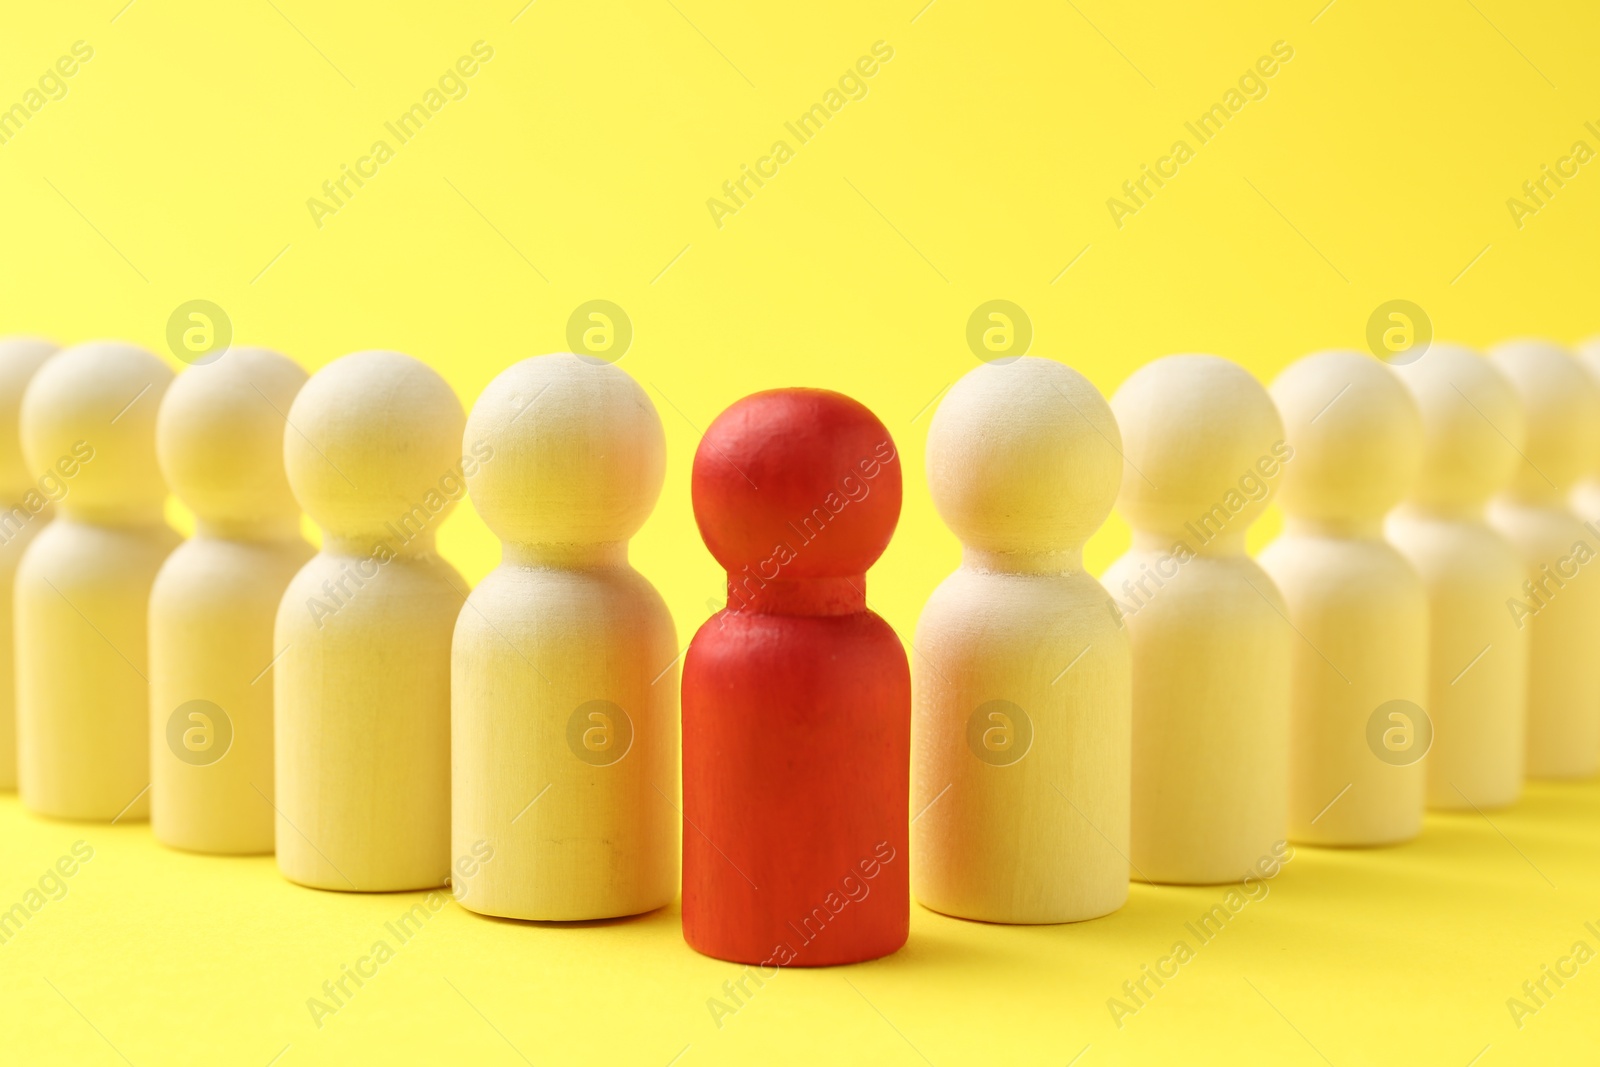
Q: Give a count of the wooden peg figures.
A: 12